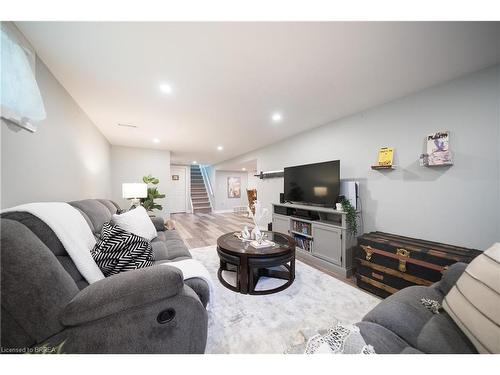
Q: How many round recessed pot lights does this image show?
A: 6